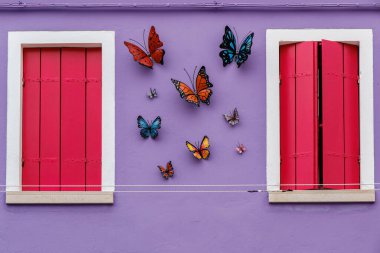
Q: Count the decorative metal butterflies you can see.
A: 9